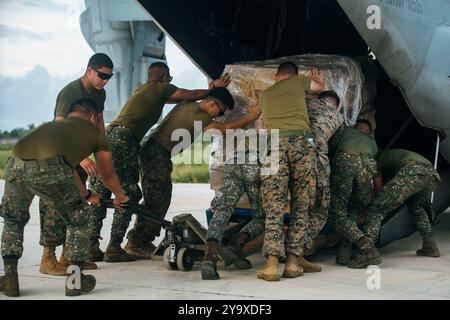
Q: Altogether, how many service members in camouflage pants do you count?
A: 9